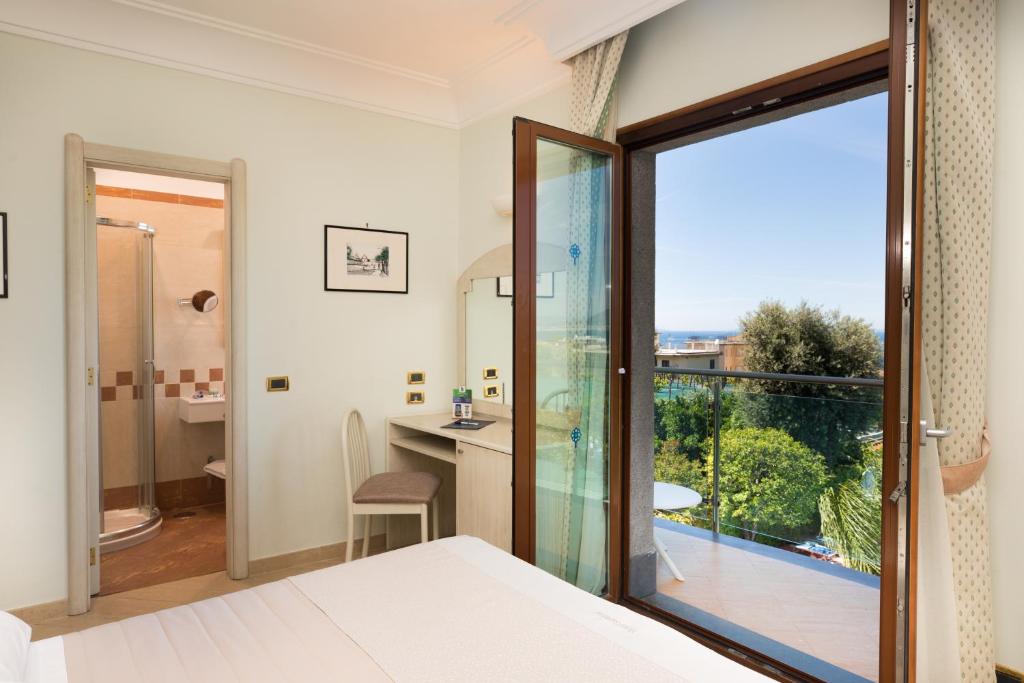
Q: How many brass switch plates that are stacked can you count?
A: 2